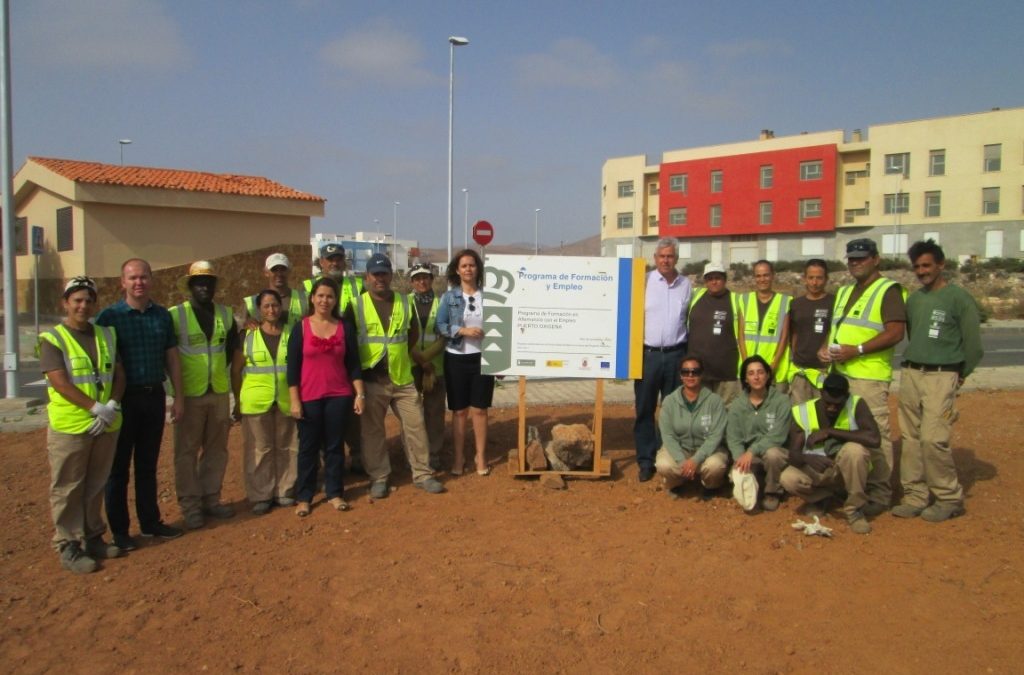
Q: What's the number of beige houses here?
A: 1